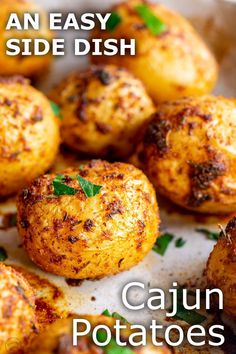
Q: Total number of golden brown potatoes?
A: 9